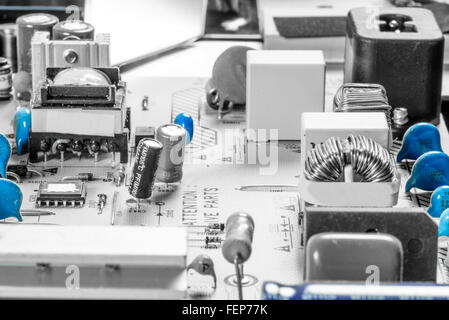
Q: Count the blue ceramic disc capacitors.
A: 8